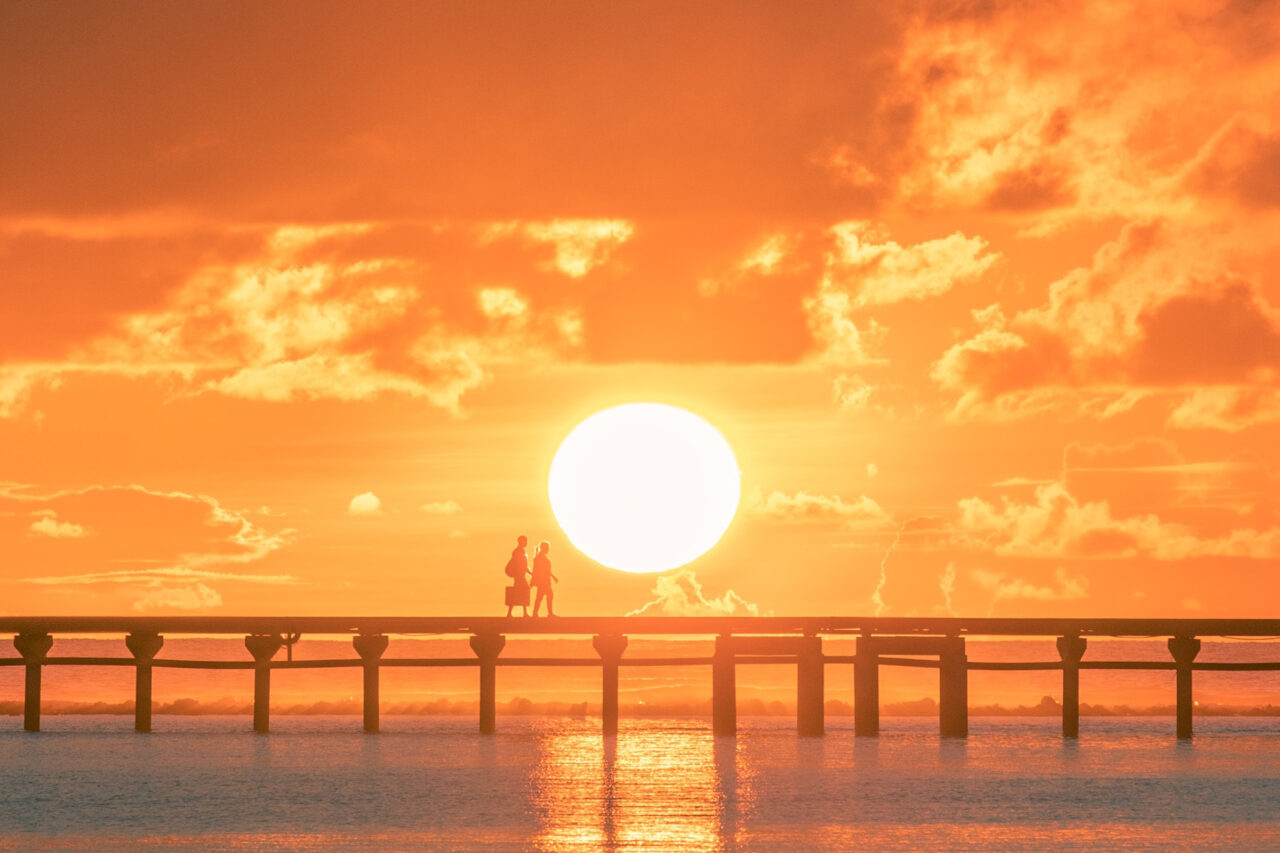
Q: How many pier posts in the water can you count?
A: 12